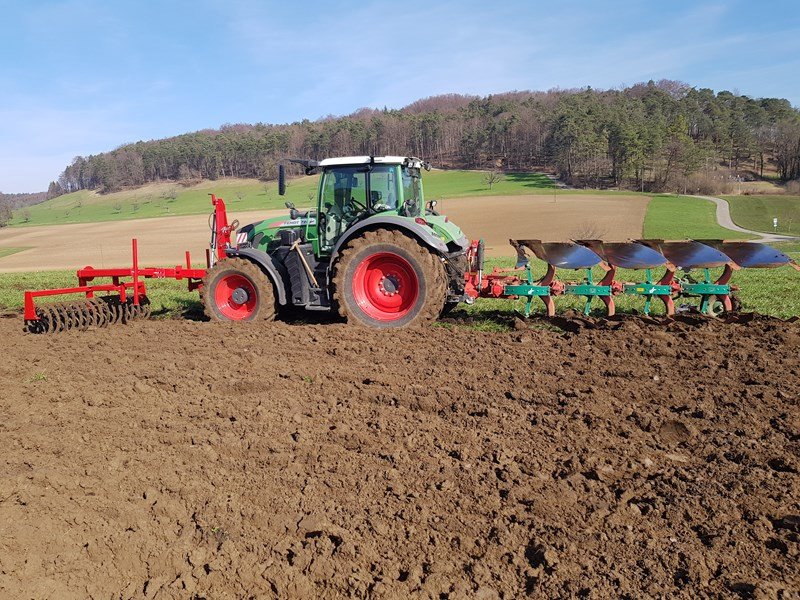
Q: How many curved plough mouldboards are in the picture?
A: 4